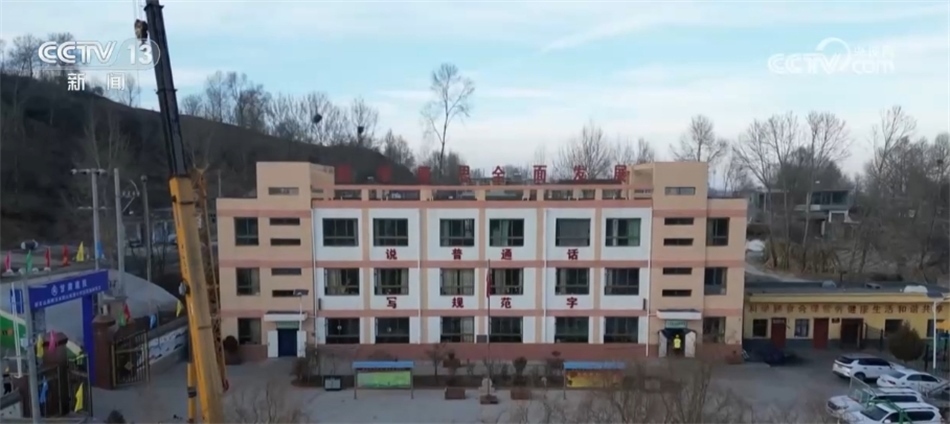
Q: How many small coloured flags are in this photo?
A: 14